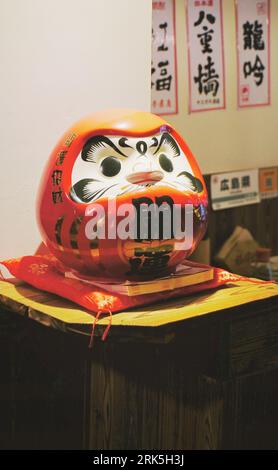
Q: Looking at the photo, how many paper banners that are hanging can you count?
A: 3